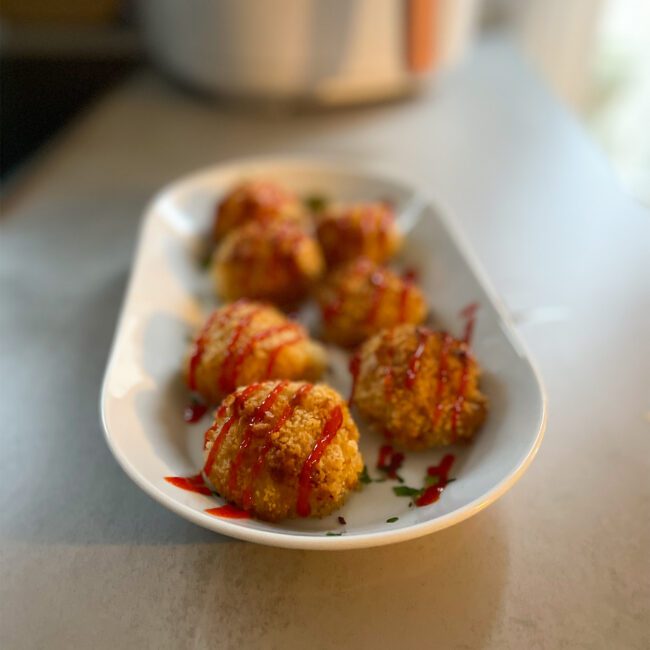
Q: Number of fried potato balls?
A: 7